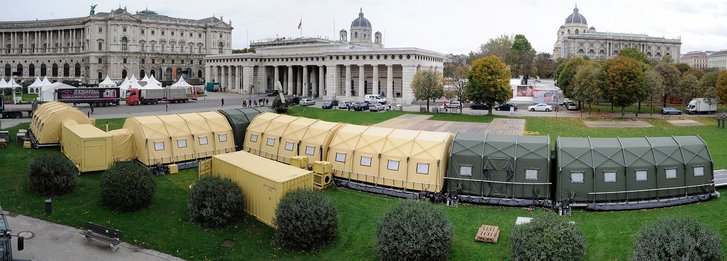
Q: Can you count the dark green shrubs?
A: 7